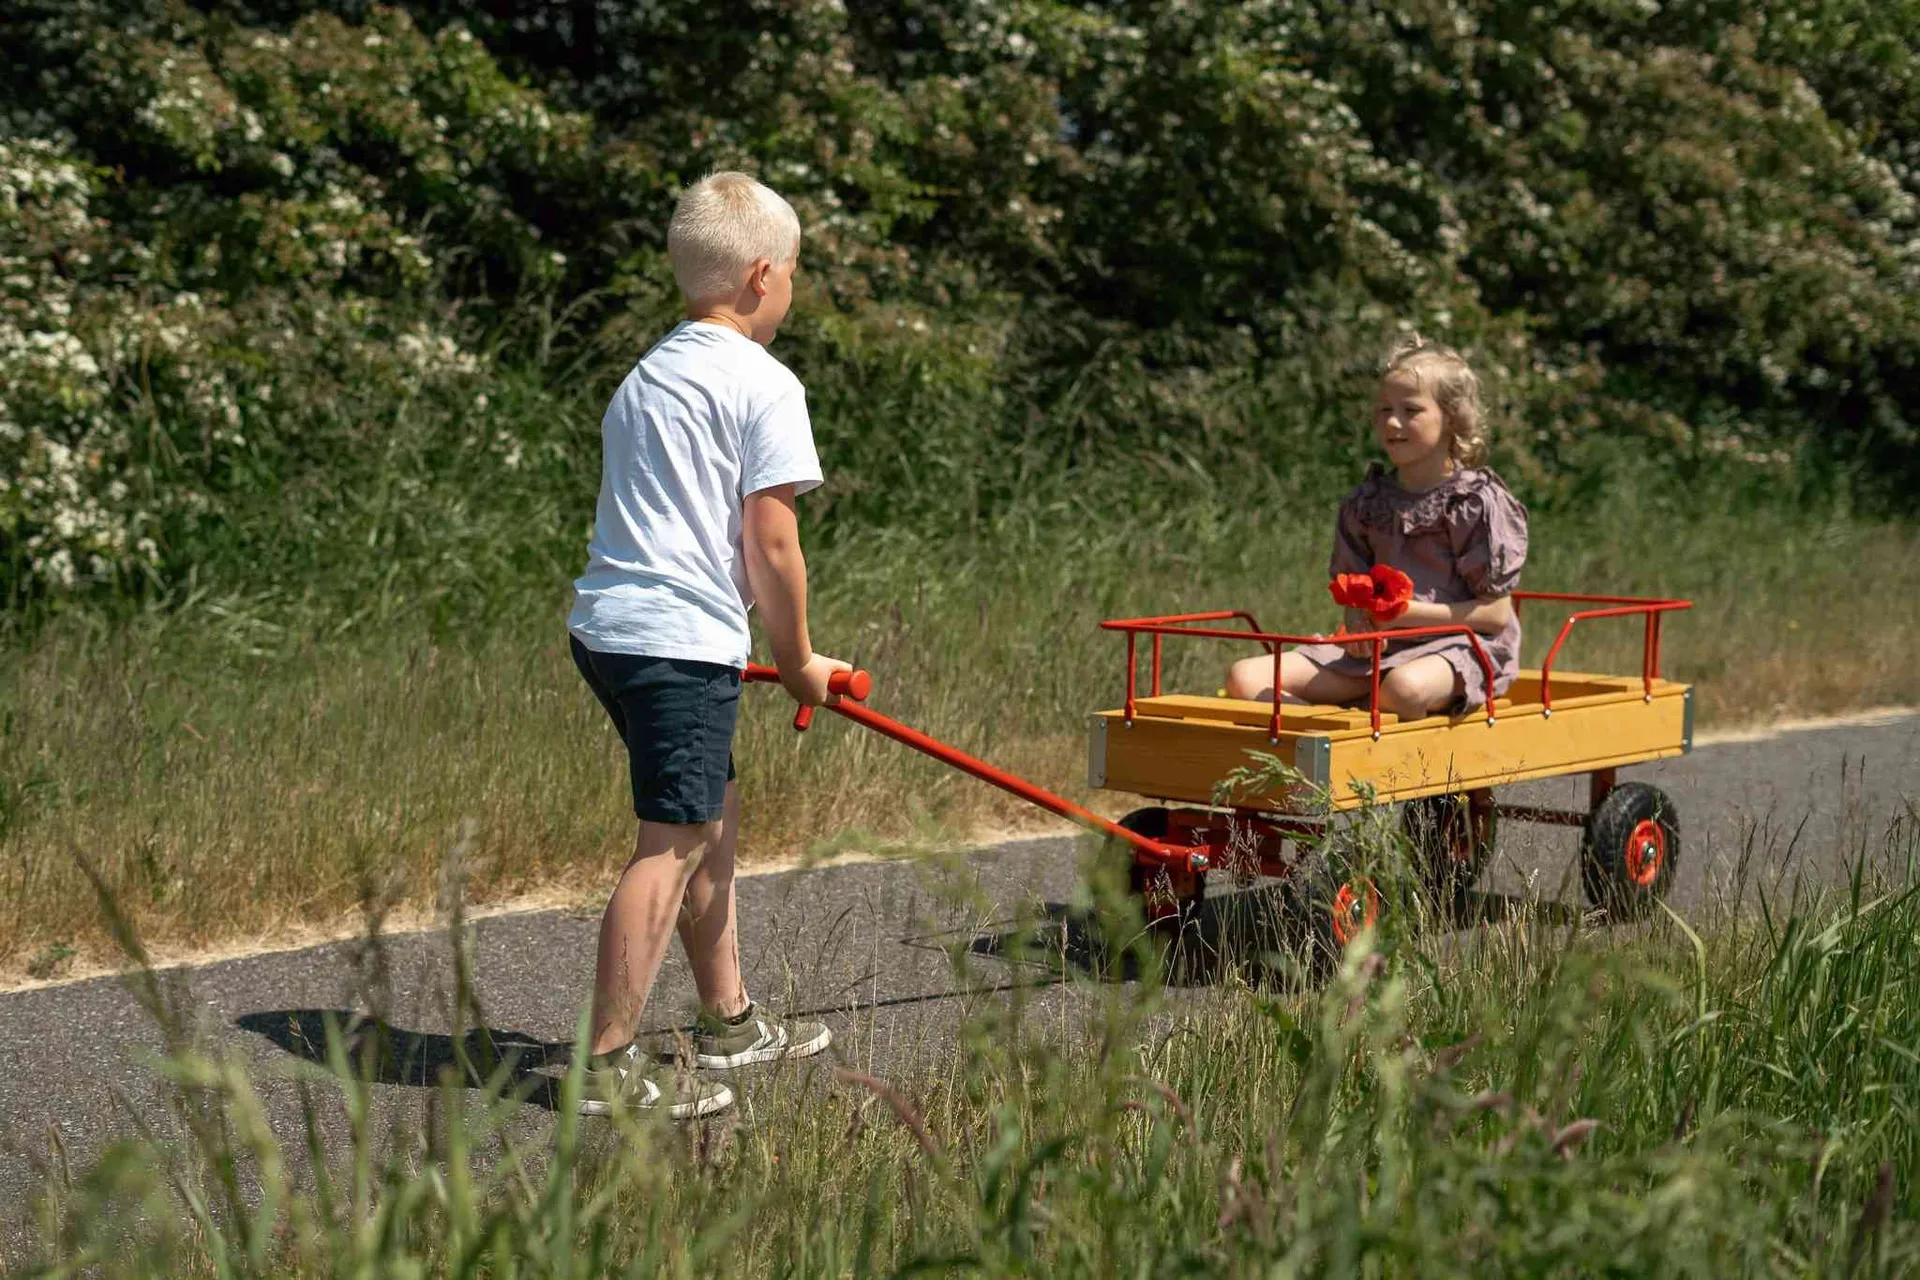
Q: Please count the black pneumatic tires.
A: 4